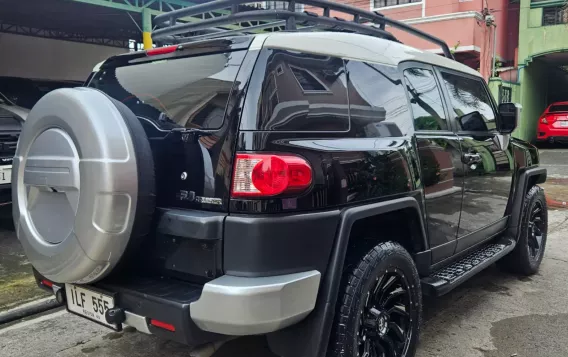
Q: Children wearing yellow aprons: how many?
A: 0